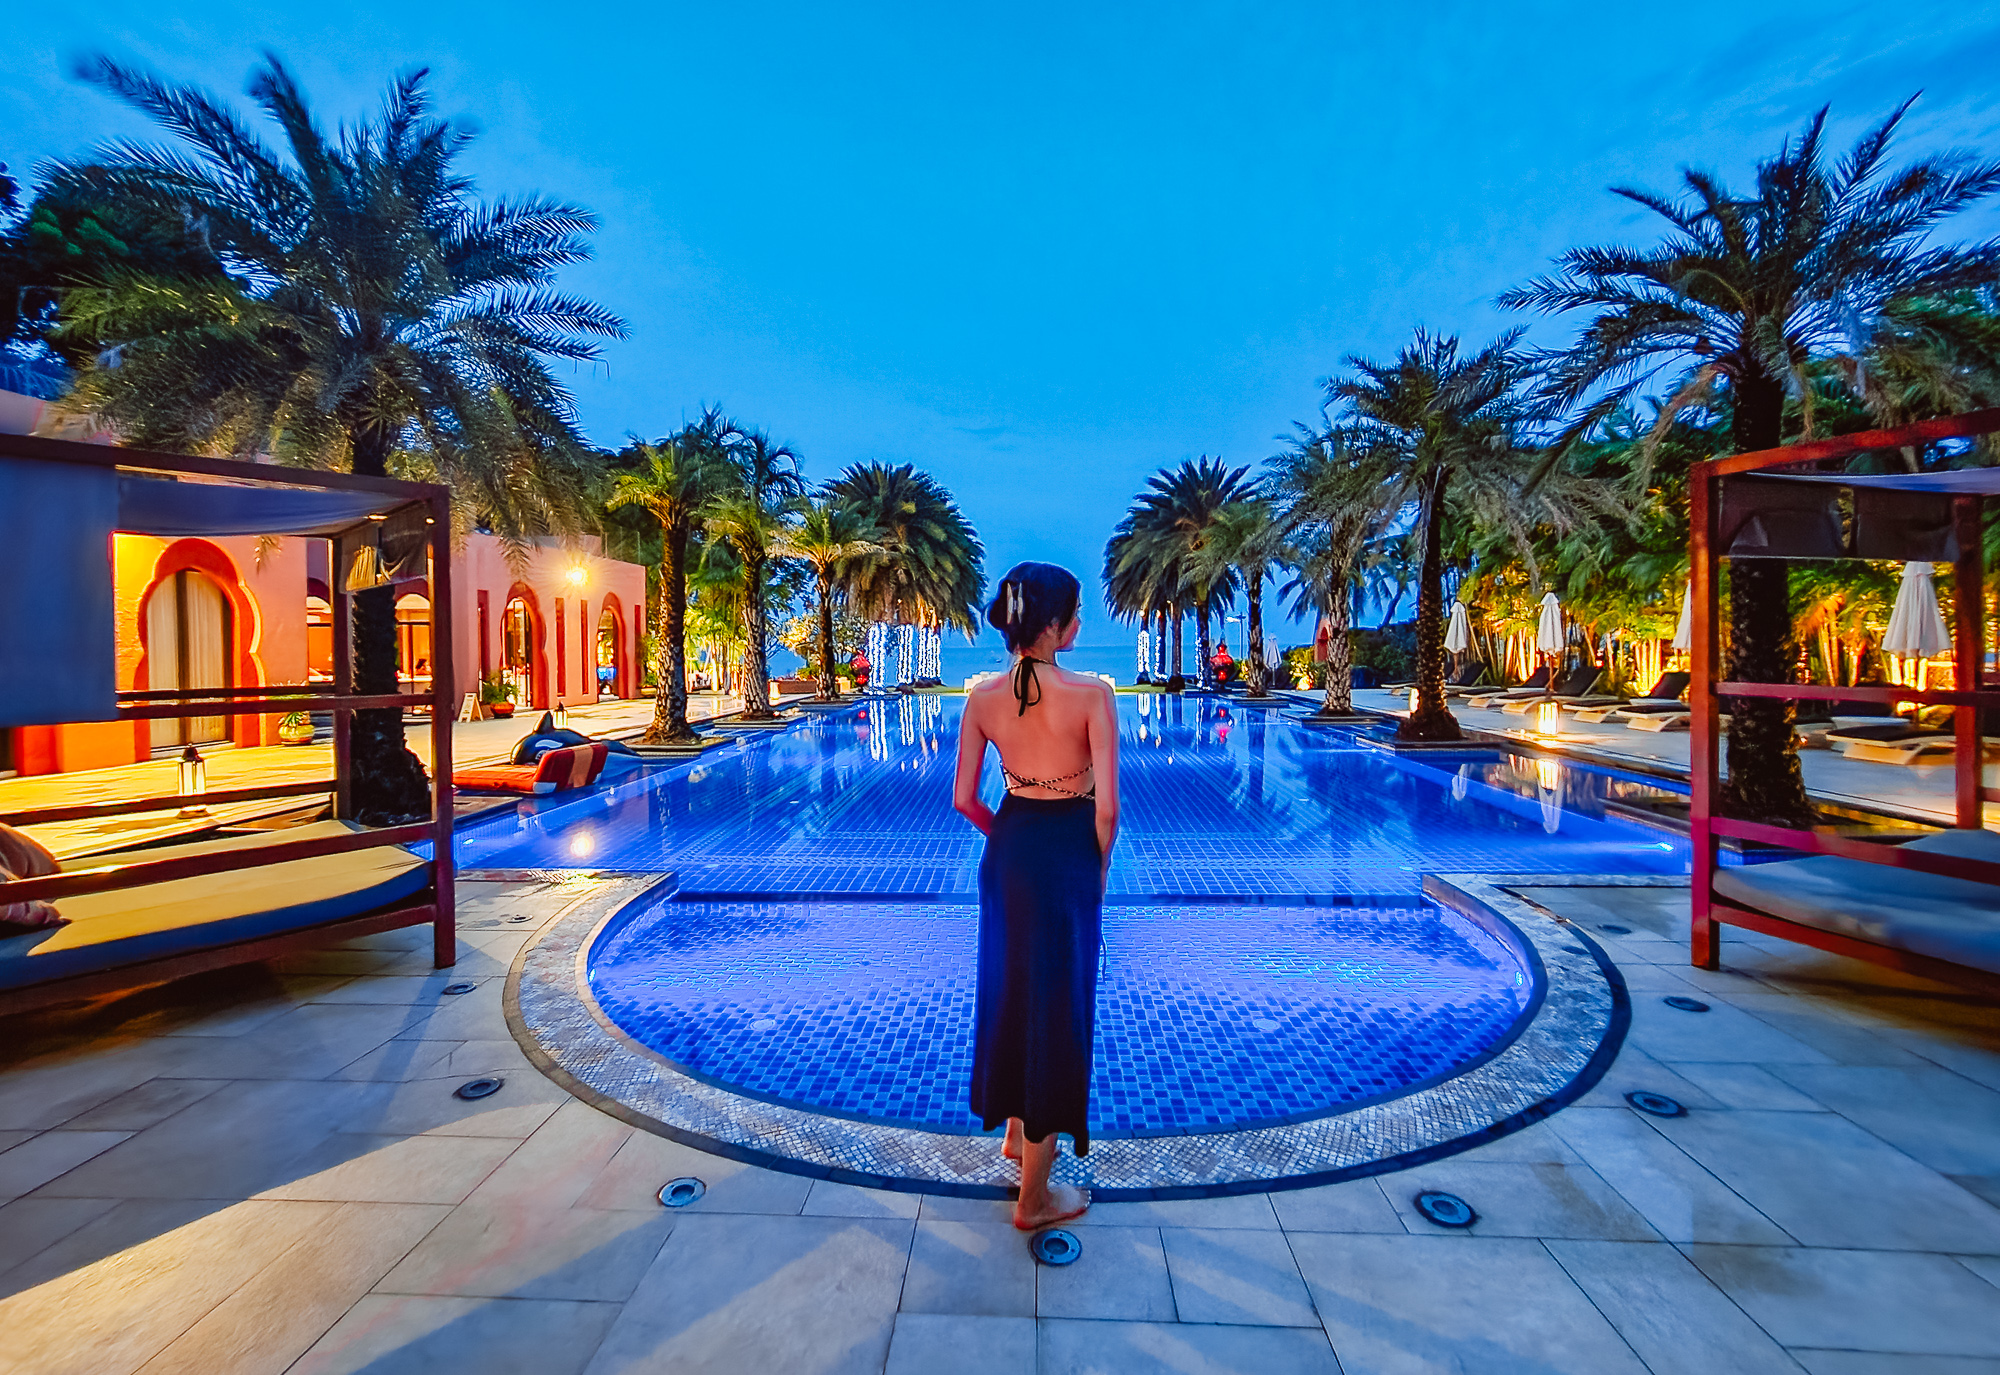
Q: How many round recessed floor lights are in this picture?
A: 9